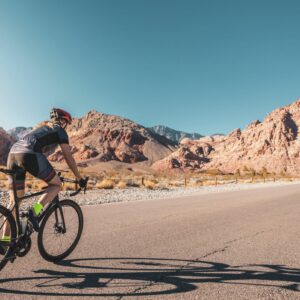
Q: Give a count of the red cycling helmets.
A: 1